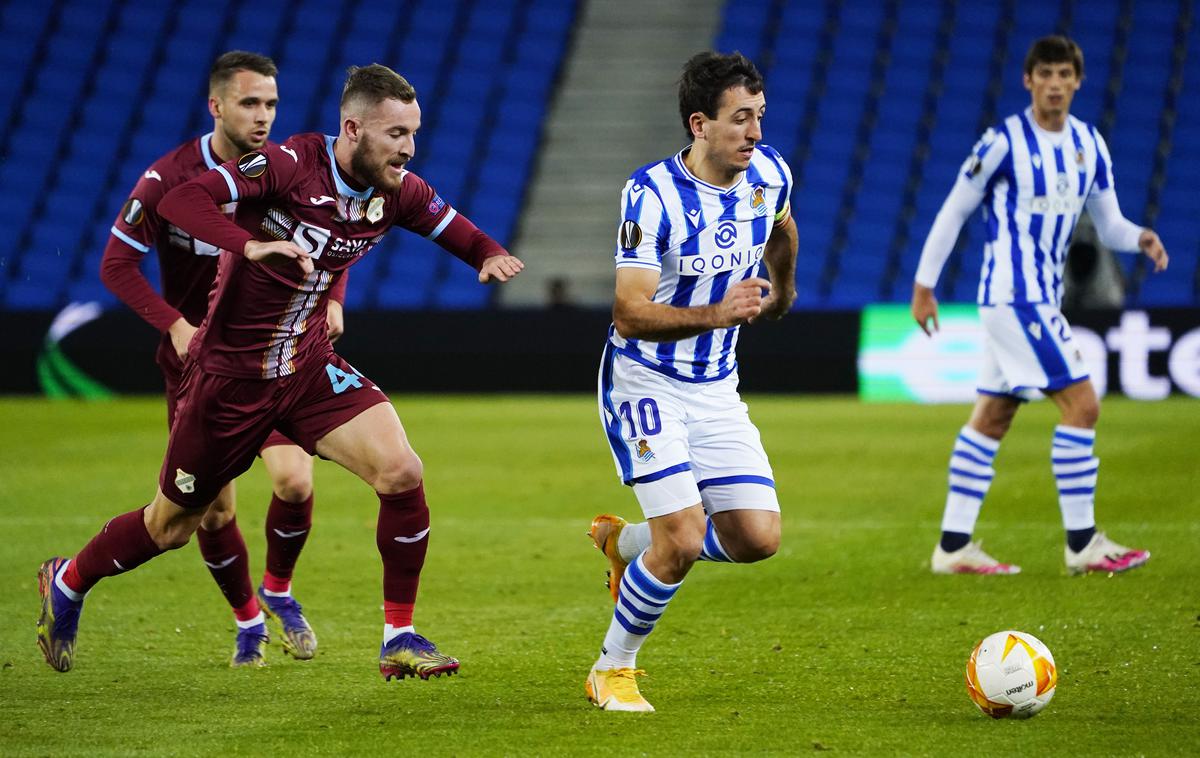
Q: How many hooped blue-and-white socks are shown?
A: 4